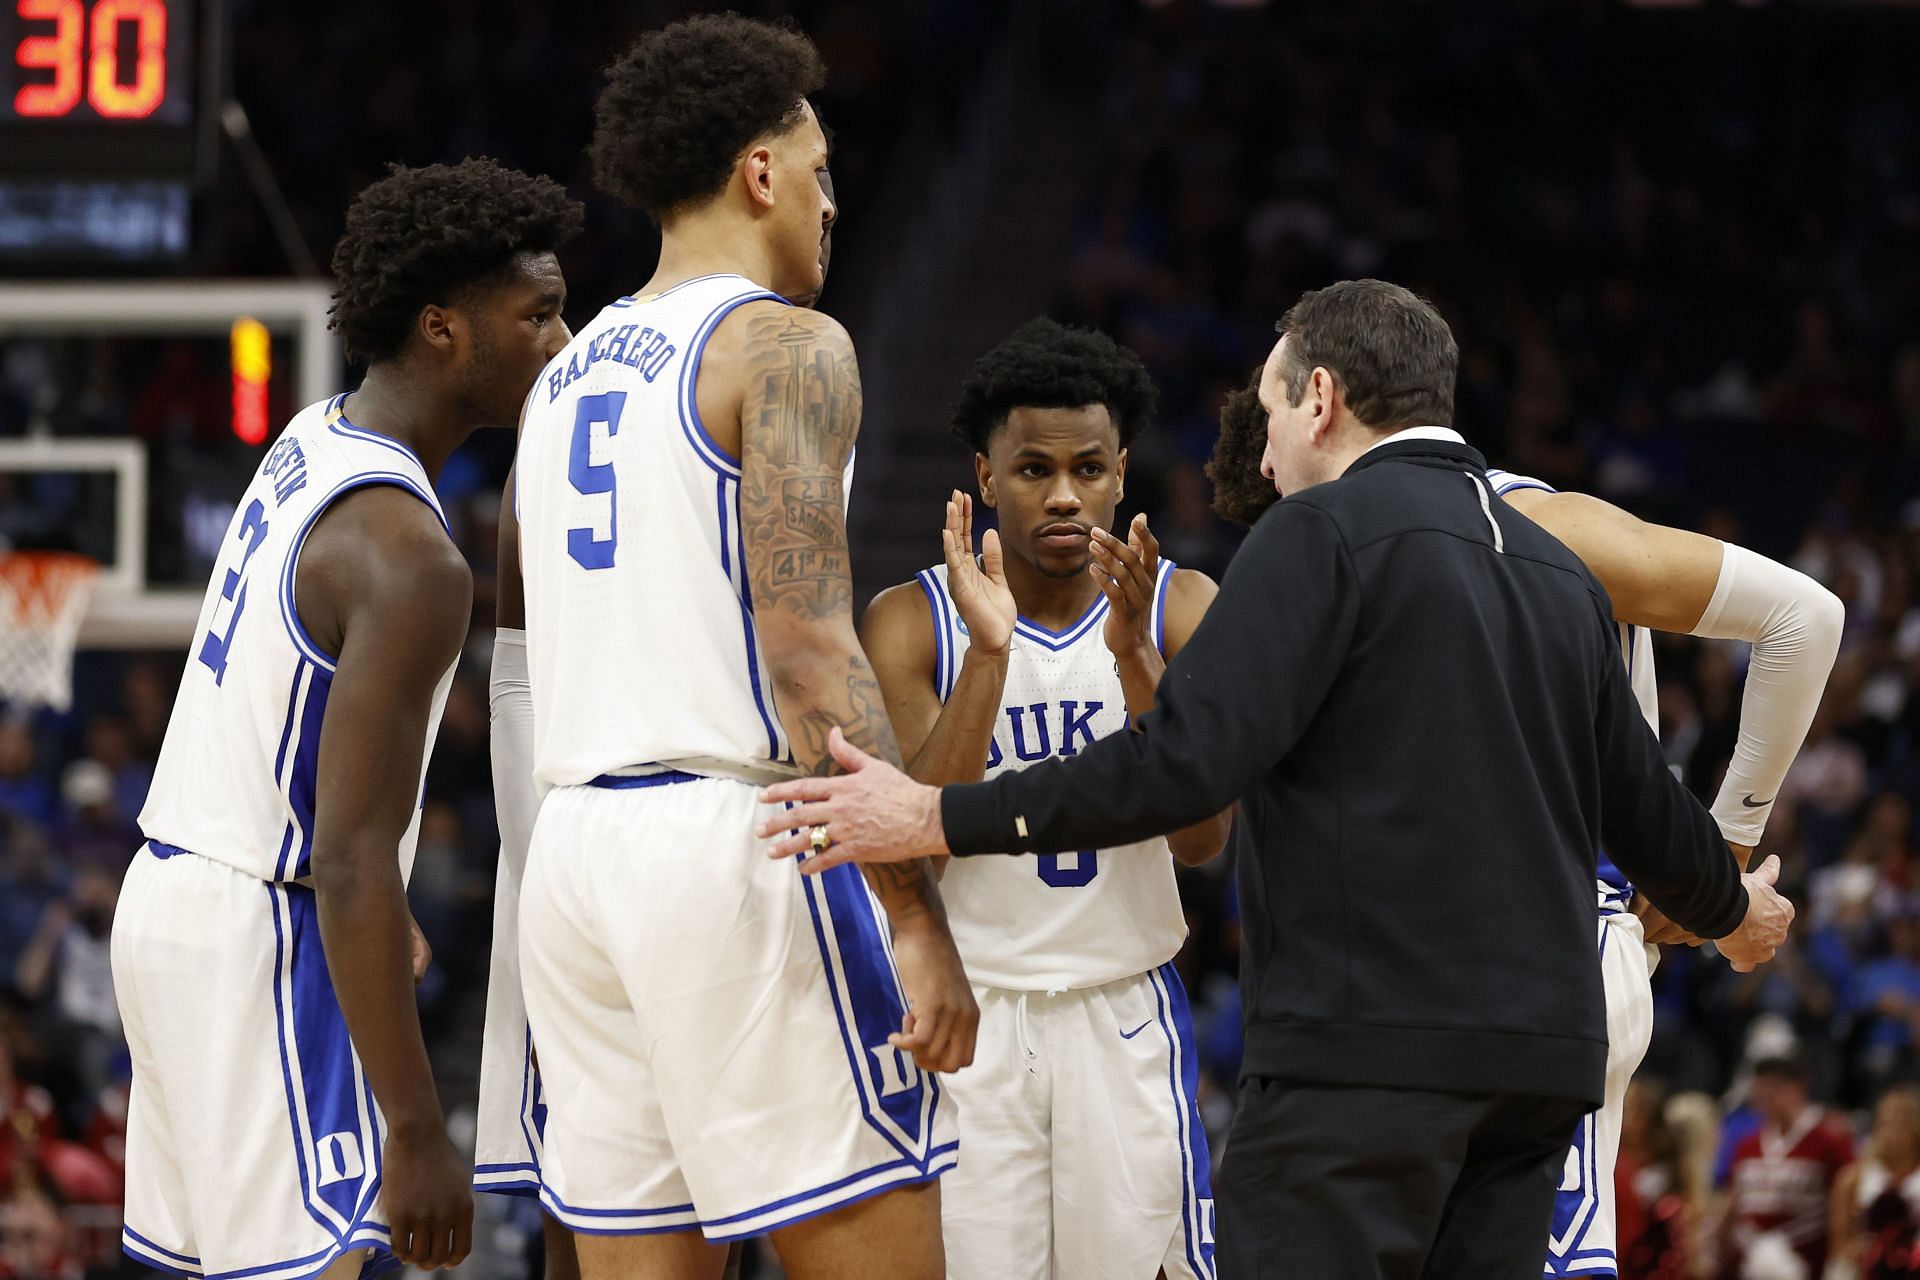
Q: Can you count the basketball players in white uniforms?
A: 5